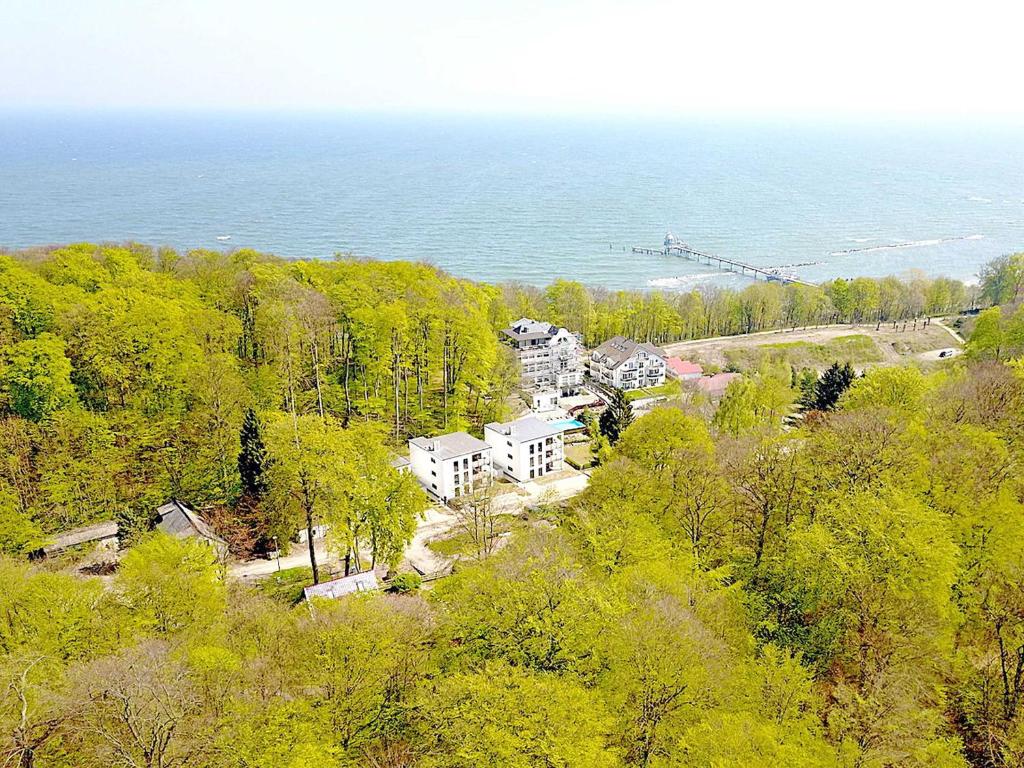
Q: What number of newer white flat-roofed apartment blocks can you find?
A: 2